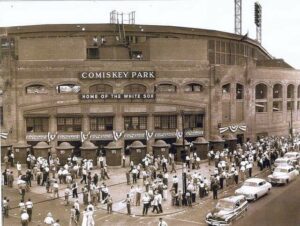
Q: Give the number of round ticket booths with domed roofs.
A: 12